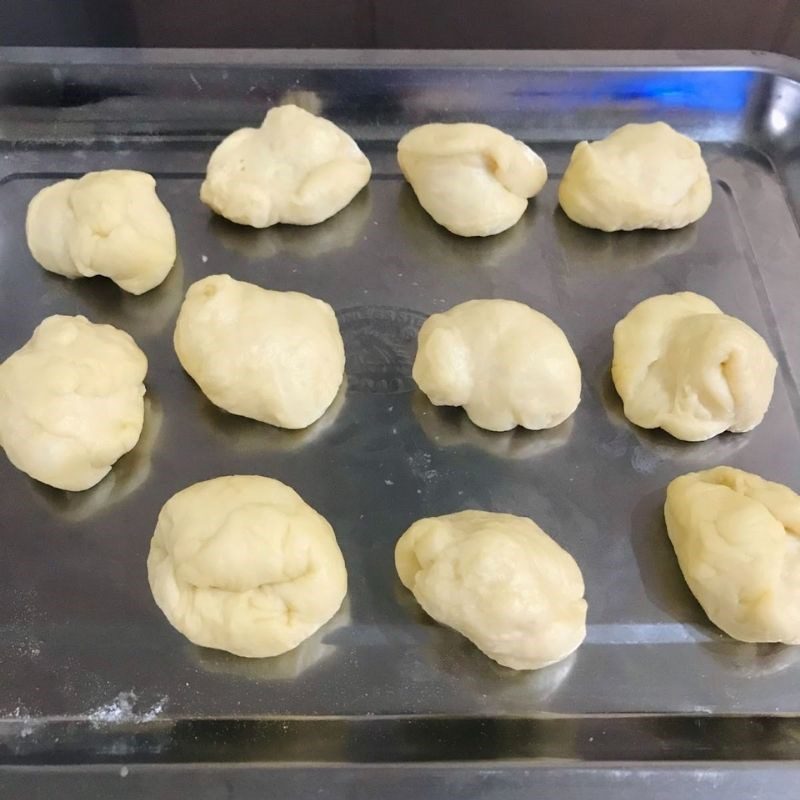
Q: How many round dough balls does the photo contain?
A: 11